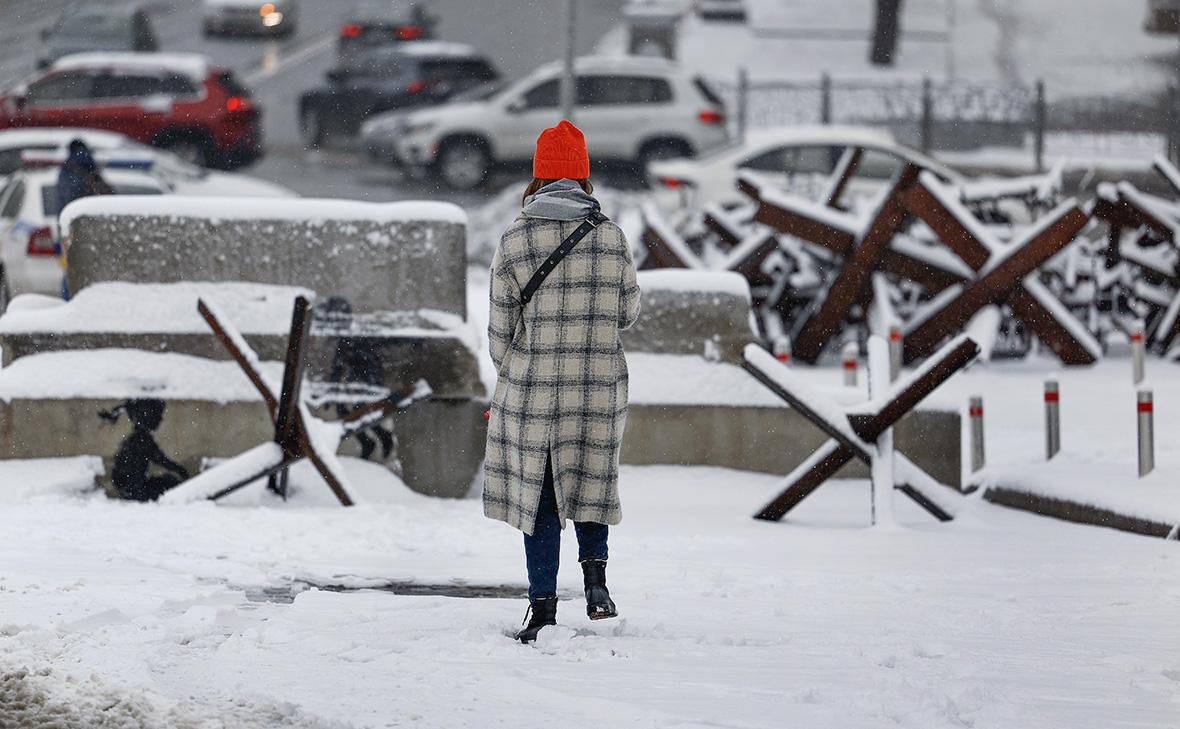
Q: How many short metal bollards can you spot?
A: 7